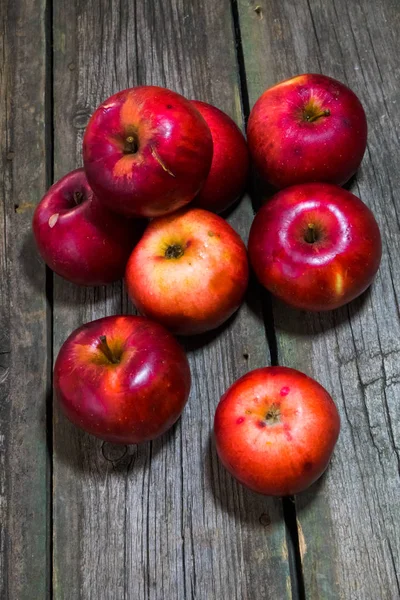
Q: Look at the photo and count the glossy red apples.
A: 8